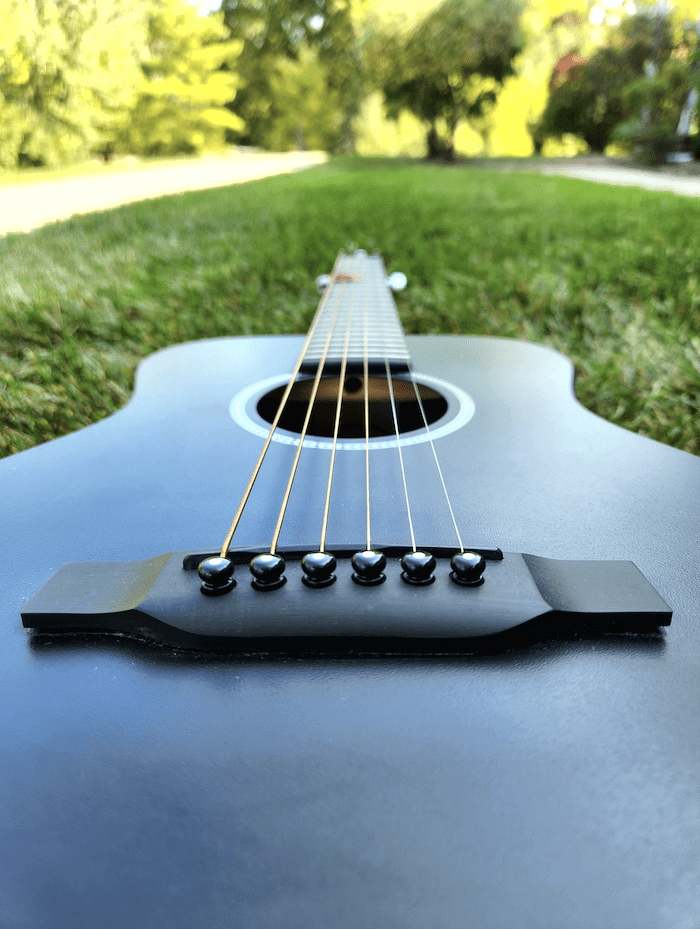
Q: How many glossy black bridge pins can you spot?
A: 6